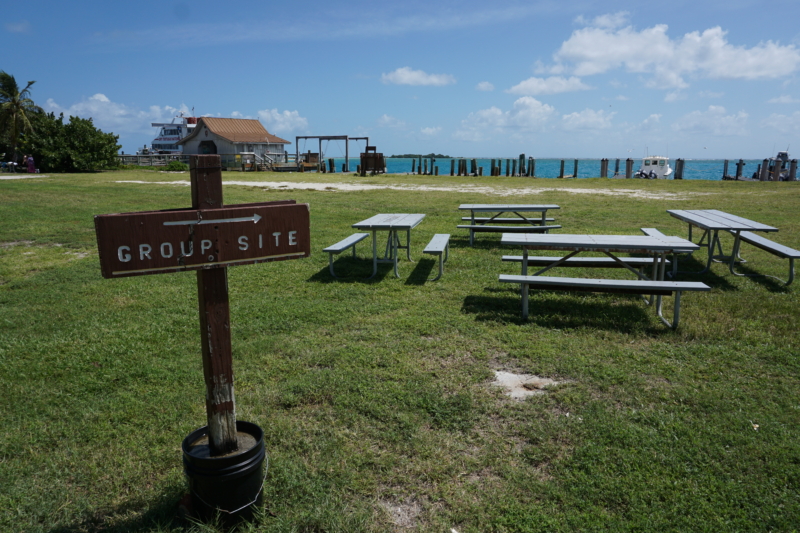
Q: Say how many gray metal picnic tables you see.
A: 4